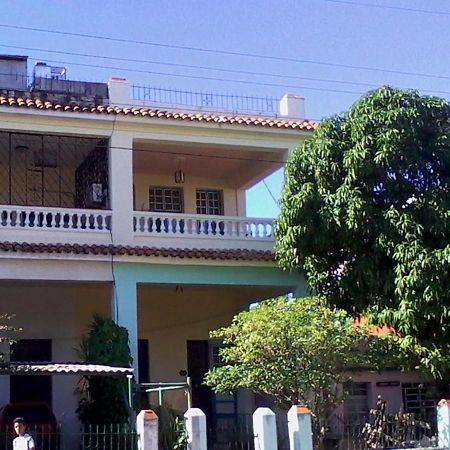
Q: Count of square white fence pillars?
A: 5